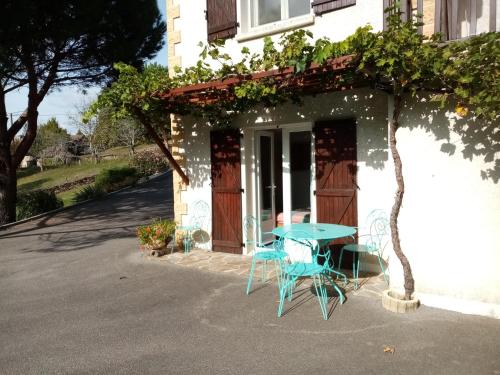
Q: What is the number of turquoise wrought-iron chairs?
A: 4